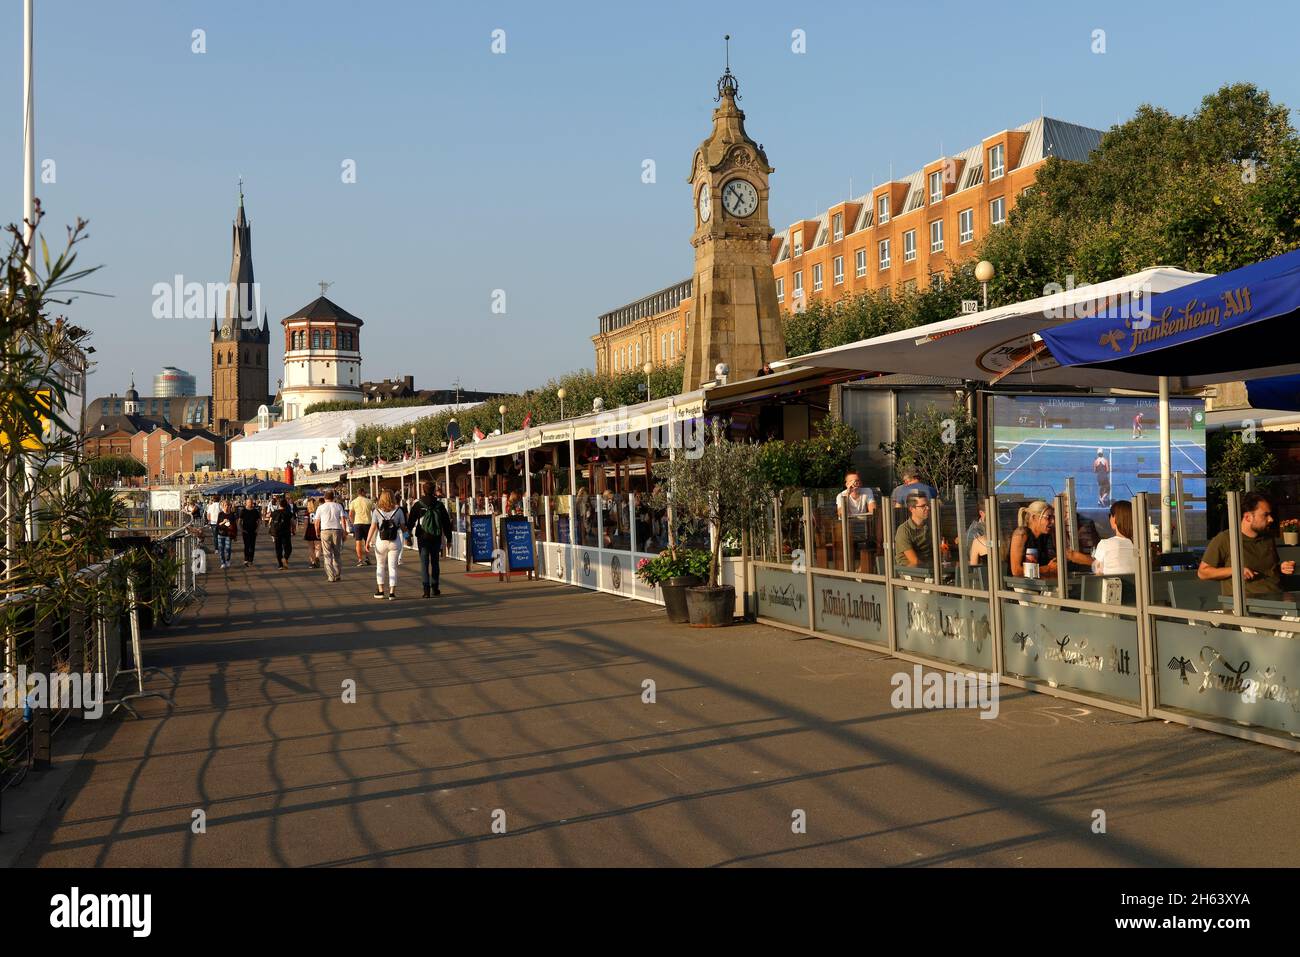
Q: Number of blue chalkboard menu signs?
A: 2